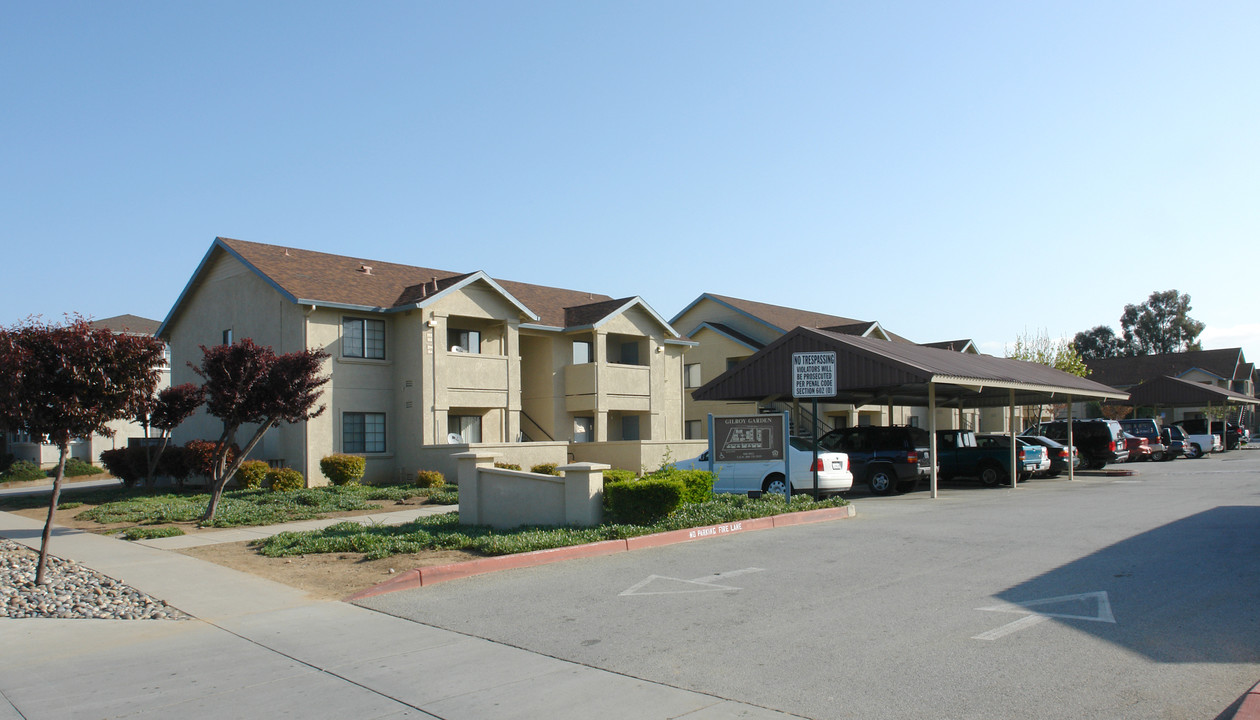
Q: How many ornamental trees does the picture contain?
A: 3